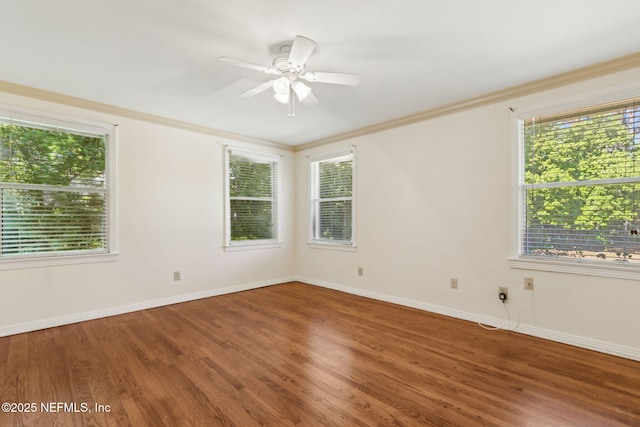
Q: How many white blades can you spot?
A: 5